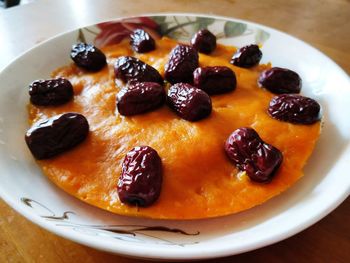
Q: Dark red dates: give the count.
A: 15